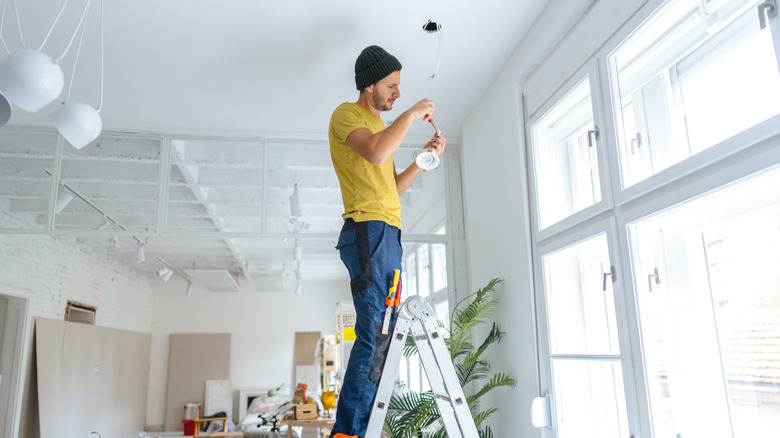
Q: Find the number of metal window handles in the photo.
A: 5